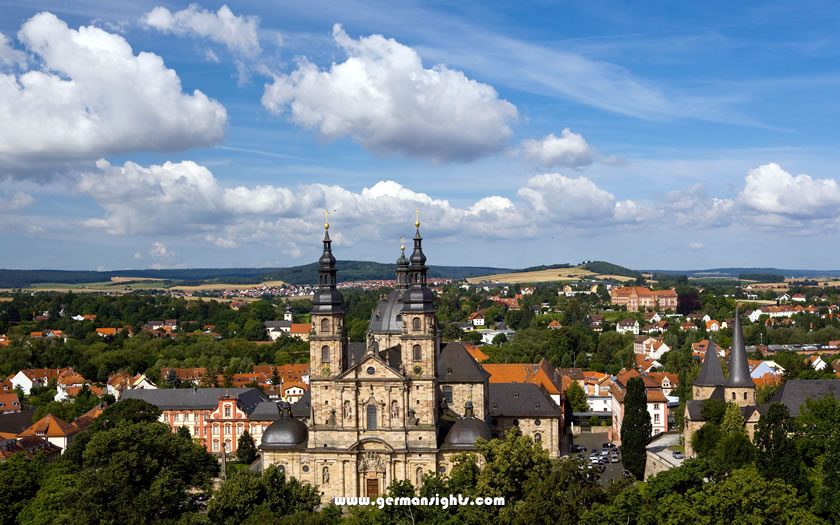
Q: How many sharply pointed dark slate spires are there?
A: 2